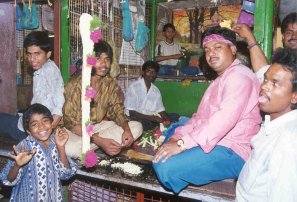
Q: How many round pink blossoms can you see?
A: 5